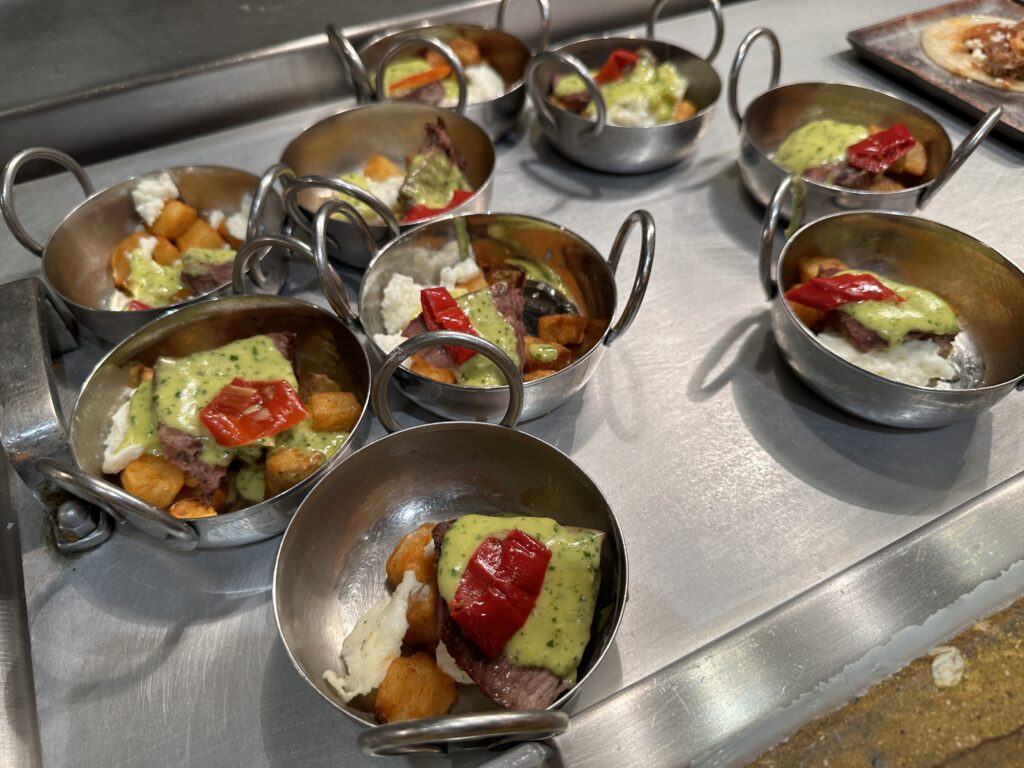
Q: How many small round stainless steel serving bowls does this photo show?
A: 9